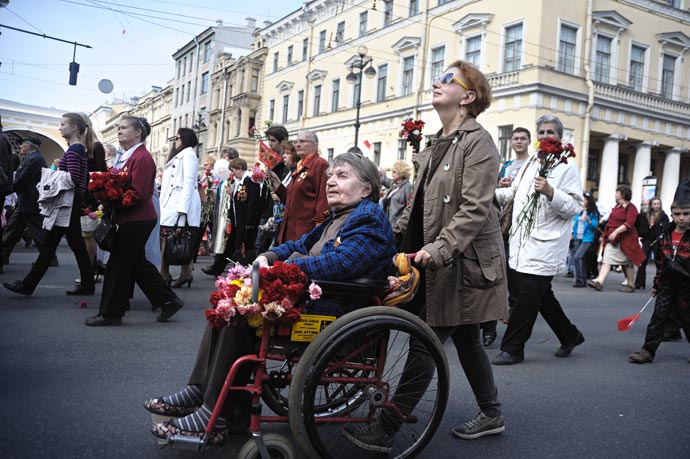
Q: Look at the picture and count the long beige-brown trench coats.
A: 1